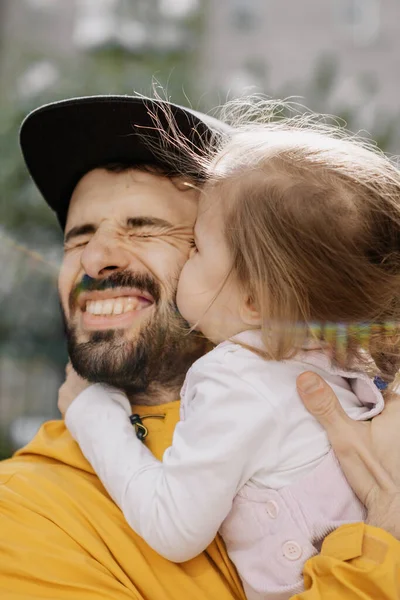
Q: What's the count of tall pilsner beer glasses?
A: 0